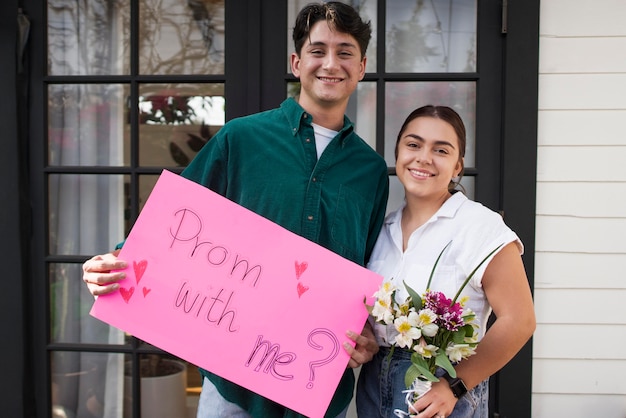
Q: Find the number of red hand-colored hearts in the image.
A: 5